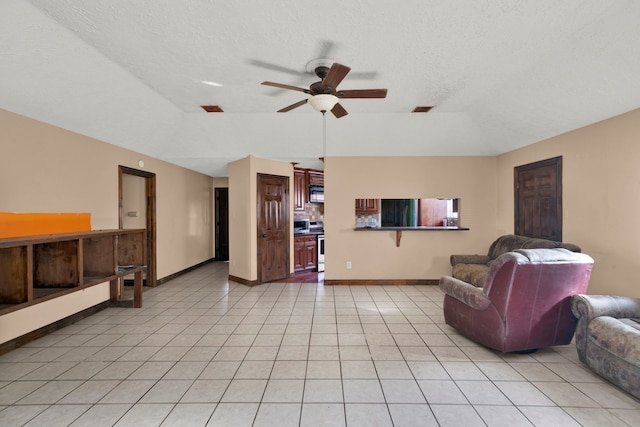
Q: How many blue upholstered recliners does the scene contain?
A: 0